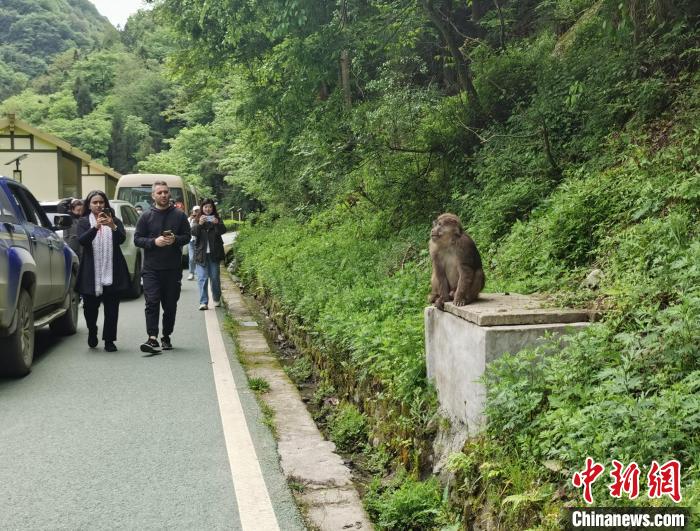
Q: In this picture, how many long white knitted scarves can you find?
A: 1